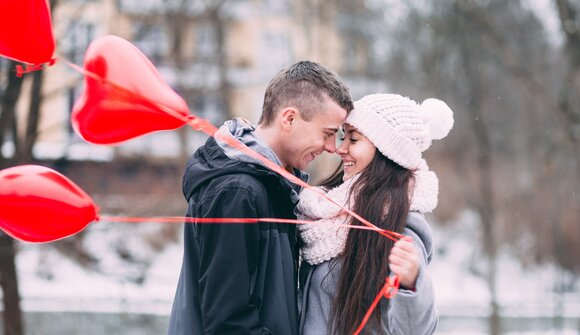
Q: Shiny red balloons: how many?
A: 3